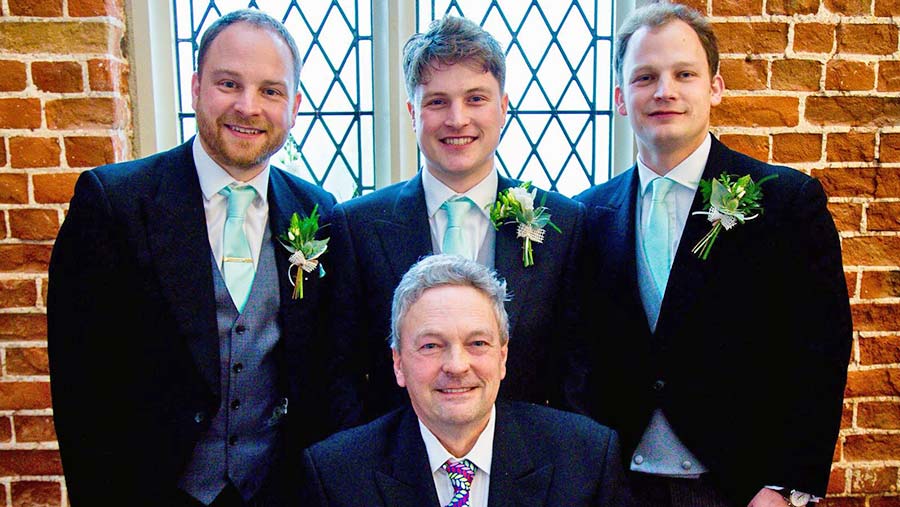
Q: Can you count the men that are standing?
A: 3